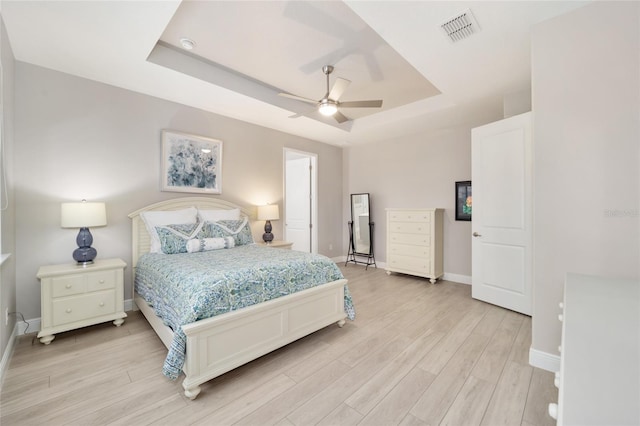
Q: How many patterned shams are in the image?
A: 2